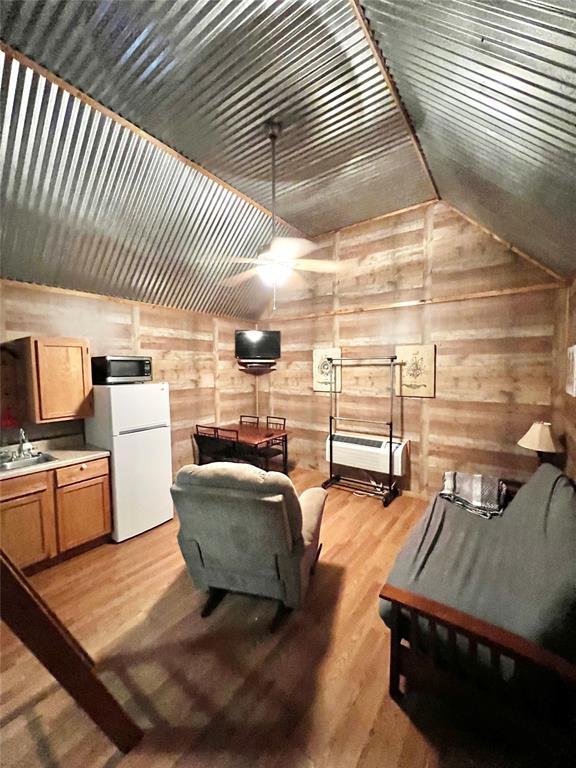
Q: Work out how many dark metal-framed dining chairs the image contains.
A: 4